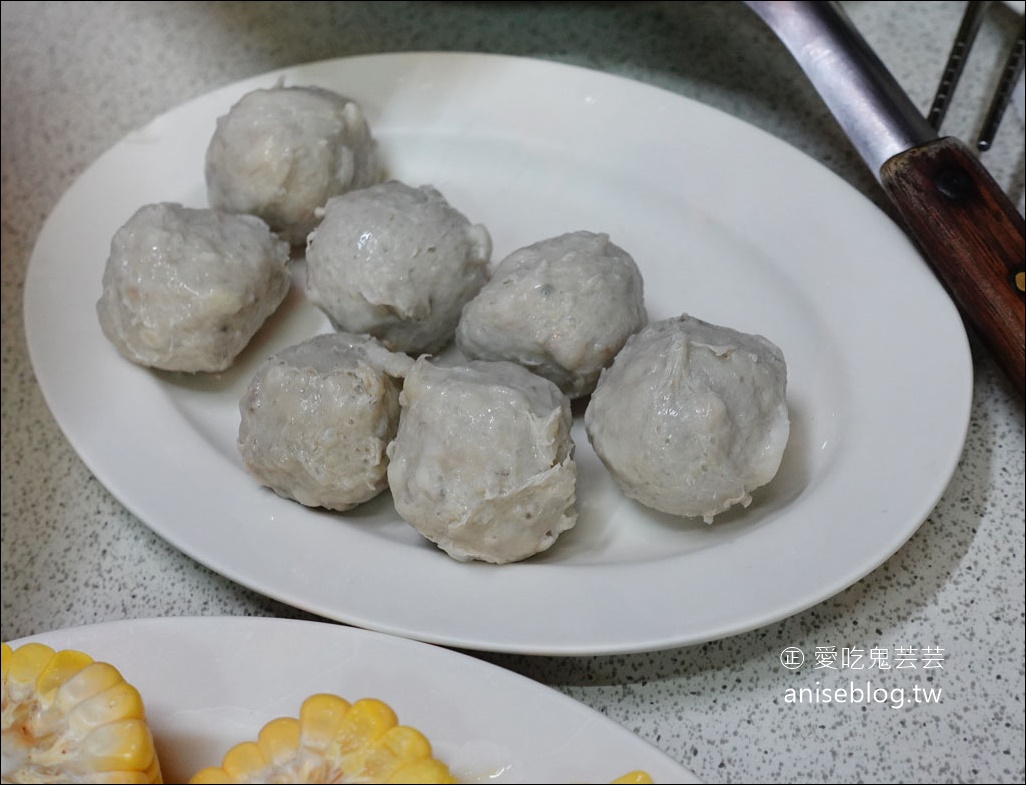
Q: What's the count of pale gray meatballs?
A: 7